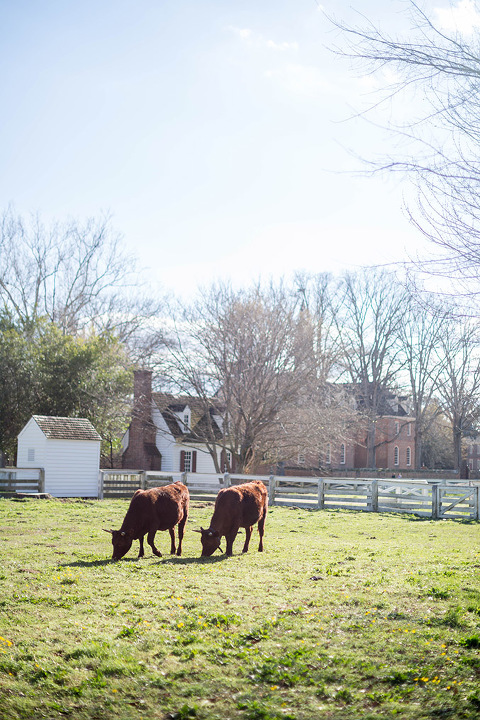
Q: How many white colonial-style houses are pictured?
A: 1